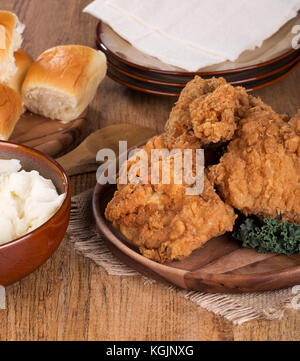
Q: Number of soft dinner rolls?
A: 4